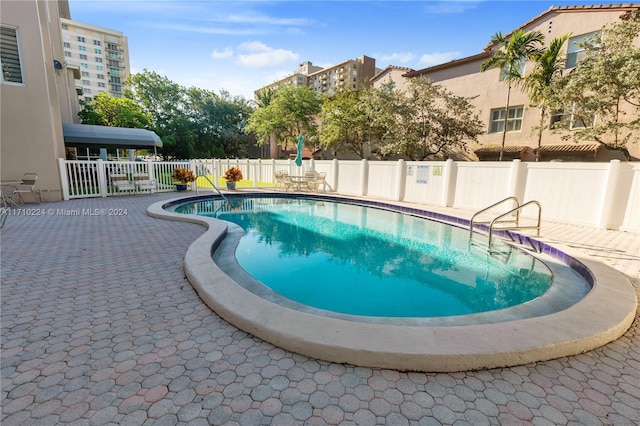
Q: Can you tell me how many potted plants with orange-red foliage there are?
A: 2